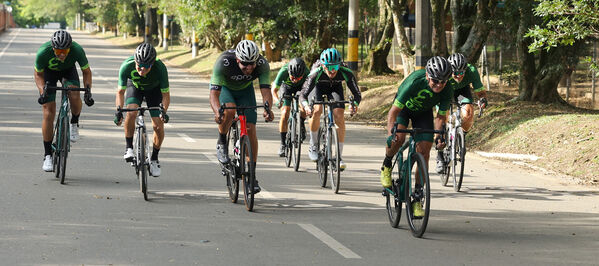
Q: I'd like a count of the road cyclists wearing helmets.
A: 7